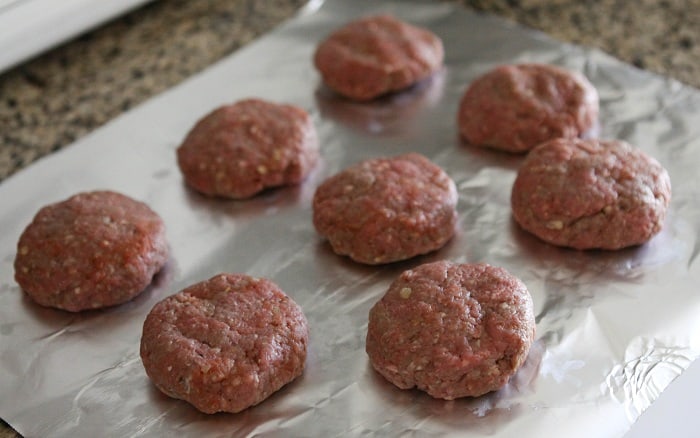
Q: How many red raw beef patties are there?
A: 8